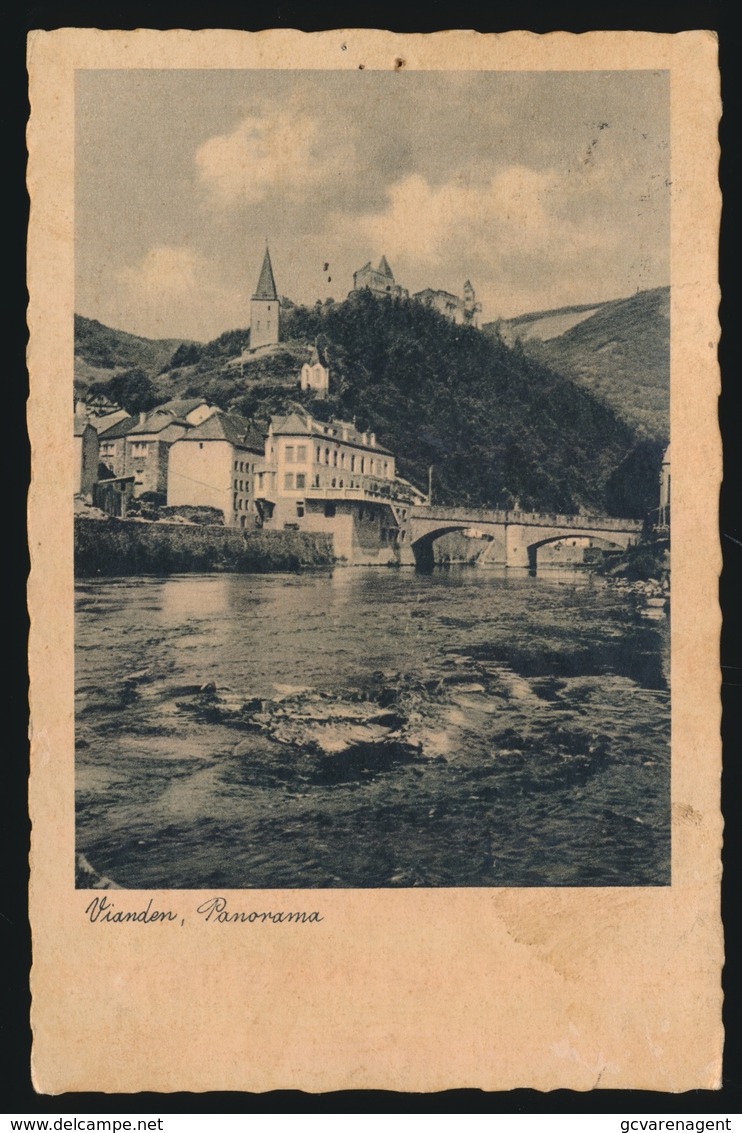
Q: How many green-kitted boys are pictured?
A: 0